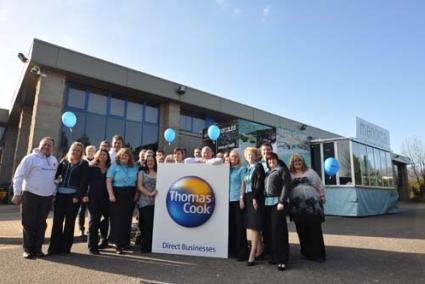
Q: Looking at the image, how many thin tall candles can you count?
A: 0